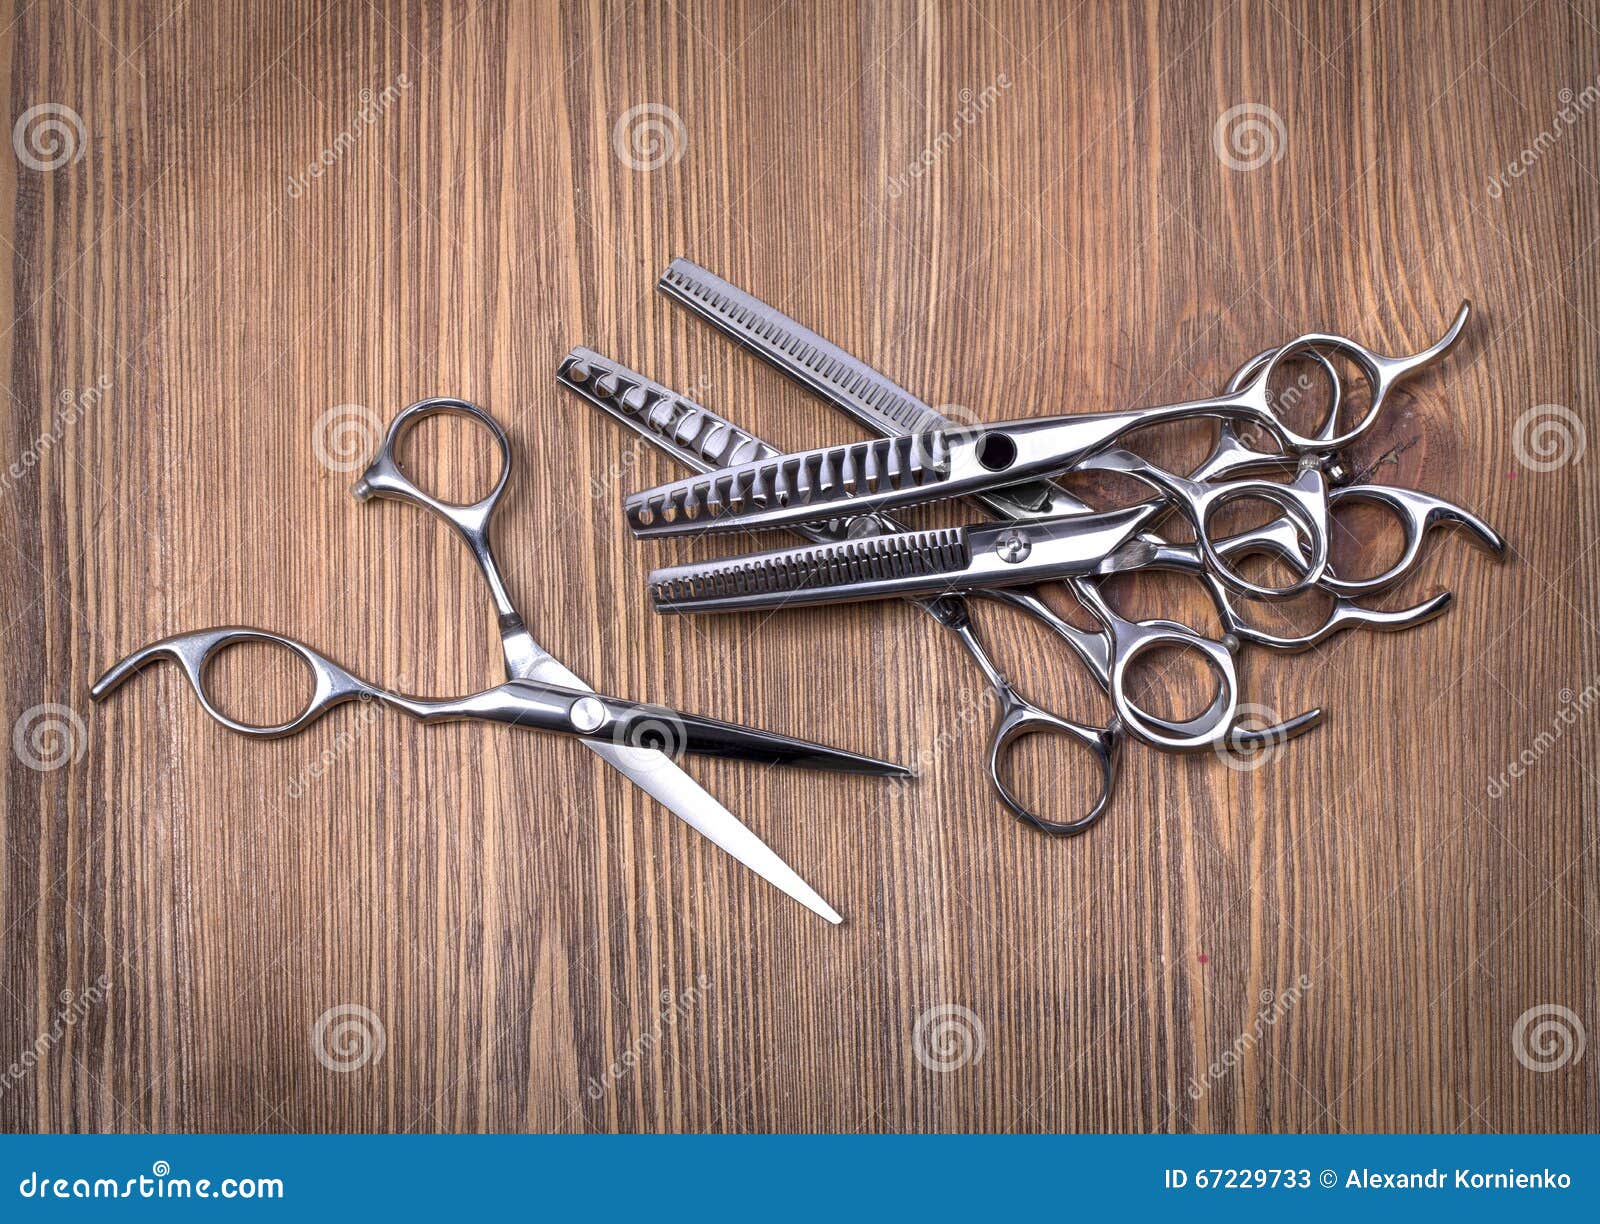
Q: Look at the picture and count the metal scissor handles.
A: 10